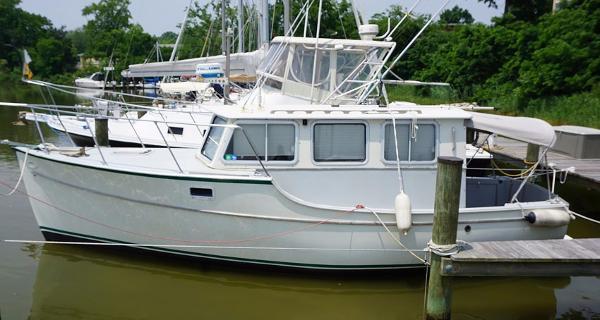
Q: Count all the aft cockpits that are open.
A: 1